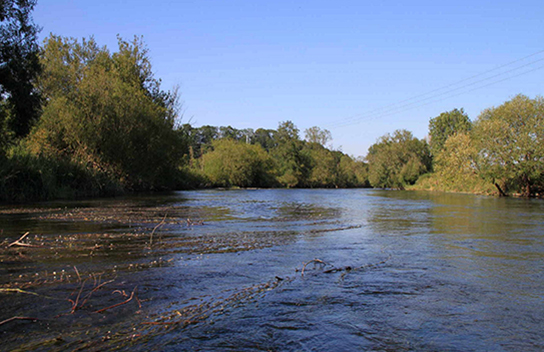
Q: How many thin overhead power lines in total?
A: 3